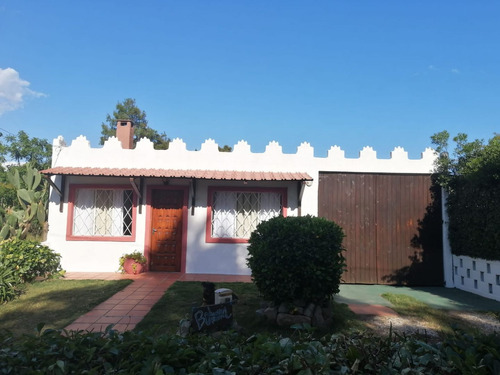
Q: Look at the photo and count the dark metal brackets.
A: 4